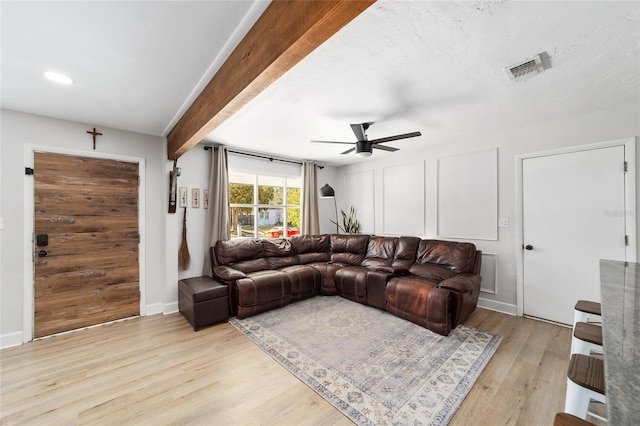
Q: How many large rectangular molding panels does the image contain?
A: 3